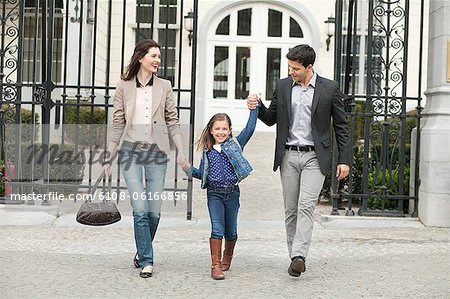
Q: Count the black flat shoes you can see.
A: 2